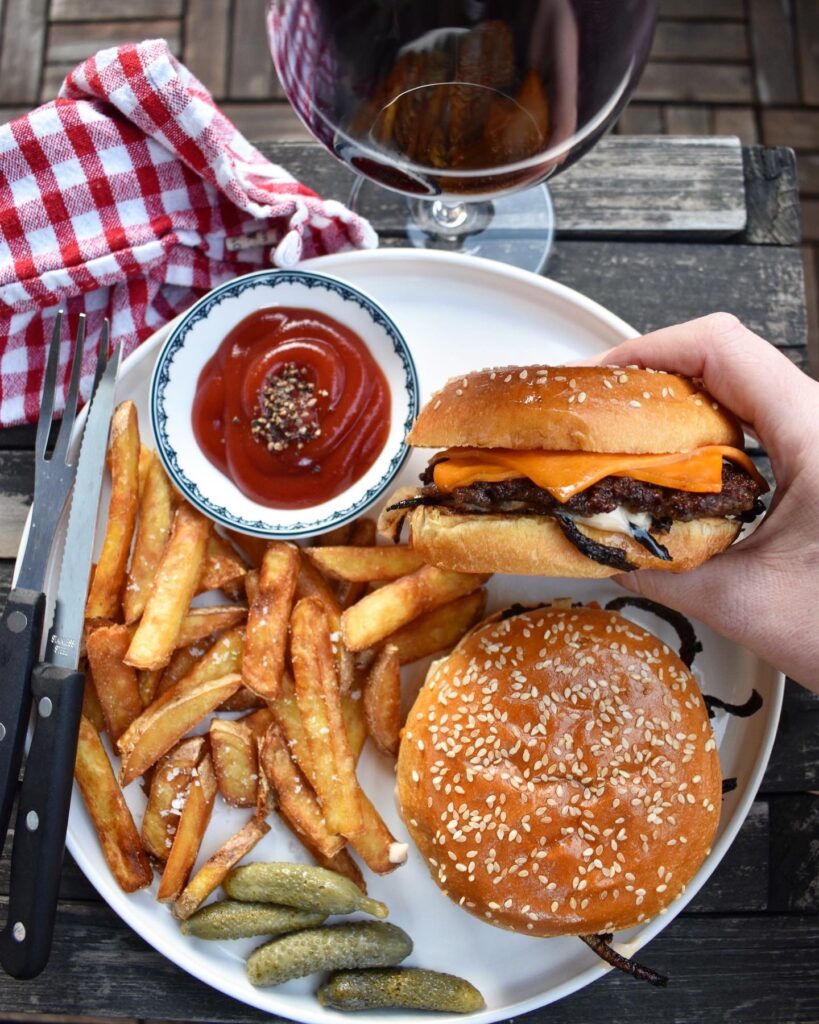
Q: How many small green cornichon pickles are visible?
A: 4